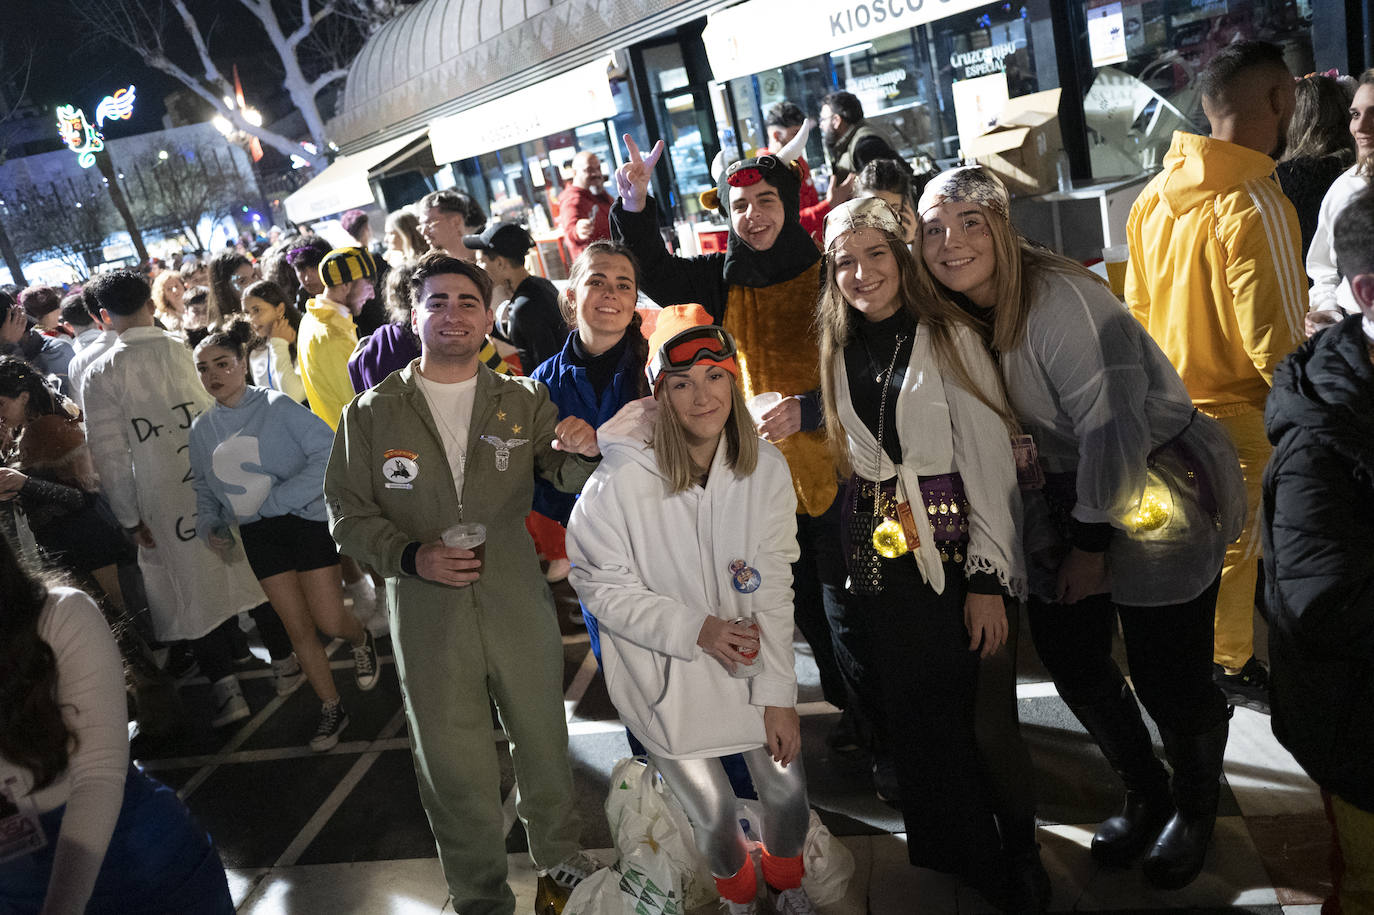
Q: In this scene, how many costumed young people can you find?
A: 6